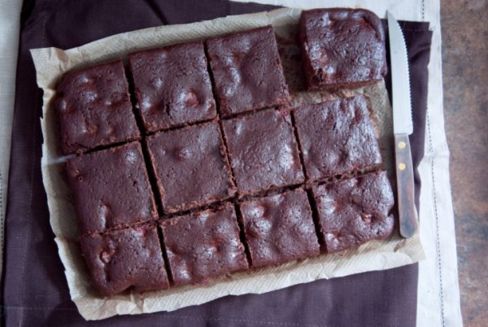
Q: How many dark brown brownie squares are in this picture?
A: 12